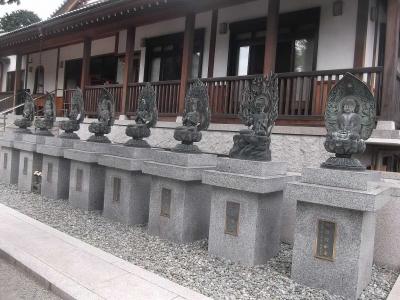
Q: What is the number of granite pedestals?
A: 8